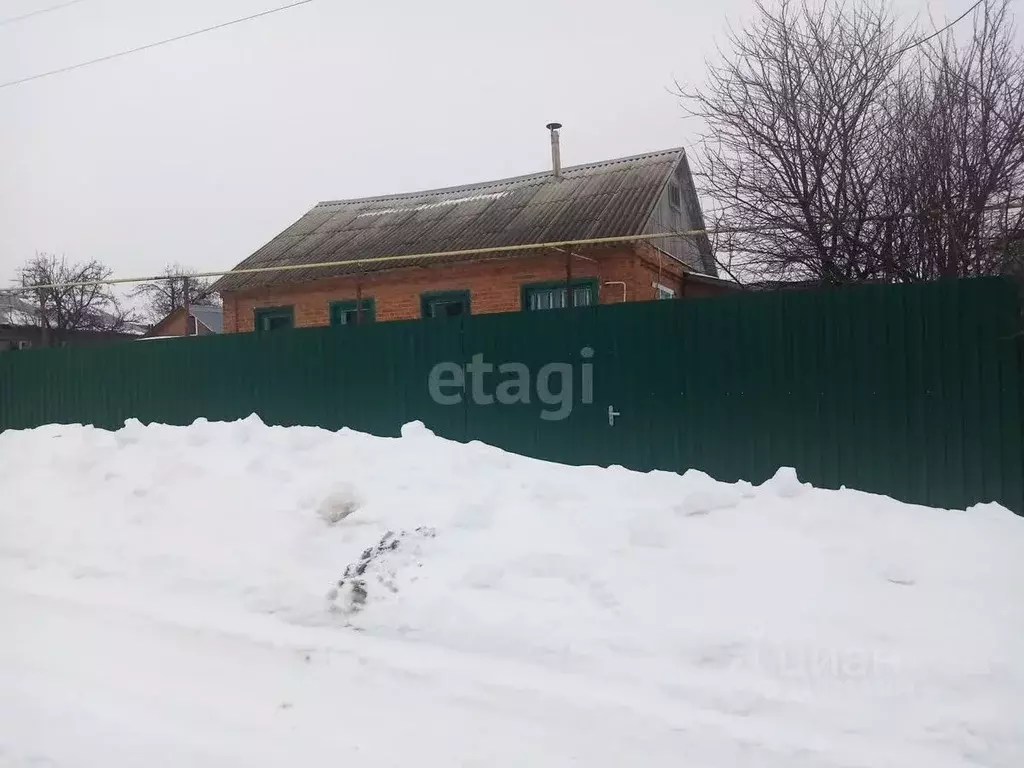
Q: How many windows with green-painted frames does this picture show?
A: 4